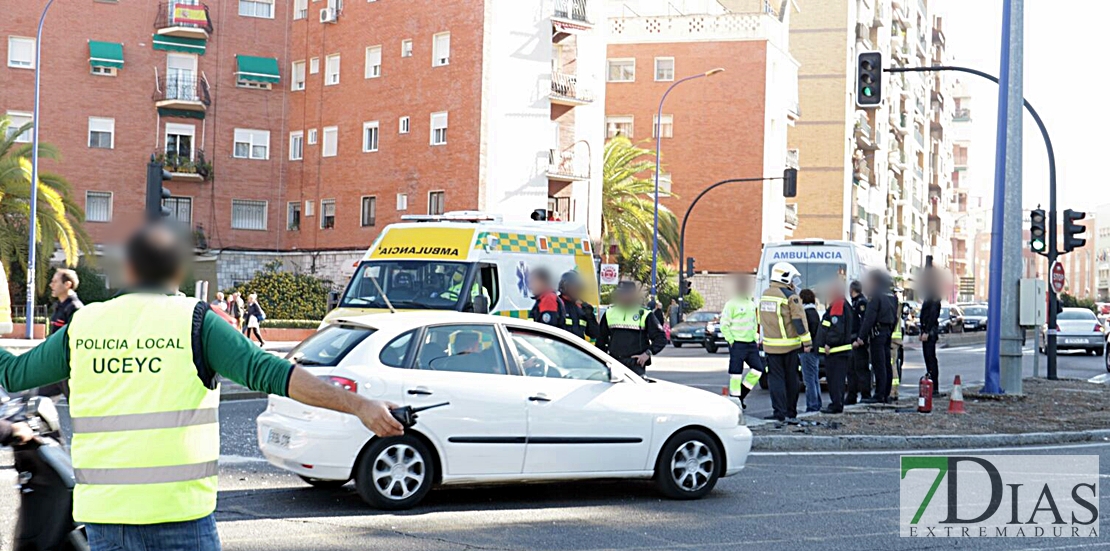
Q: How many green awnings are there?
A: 4